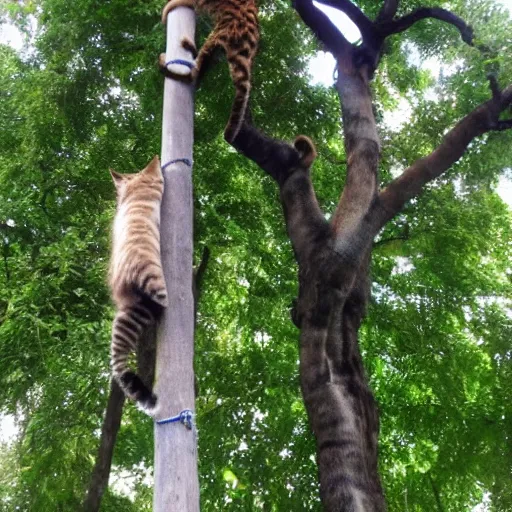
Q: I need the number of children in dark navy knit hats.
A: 0